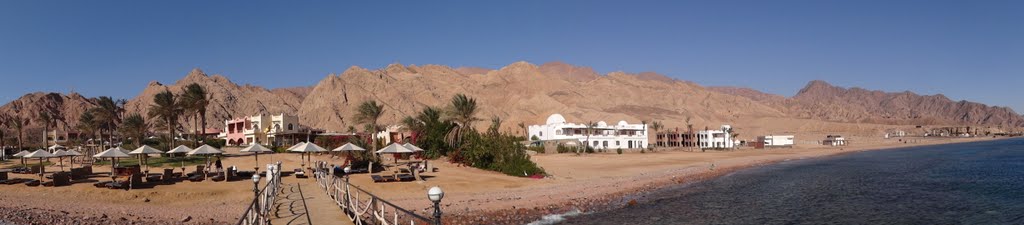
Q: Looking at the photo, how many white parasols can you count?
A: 15